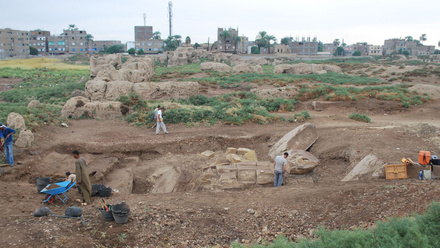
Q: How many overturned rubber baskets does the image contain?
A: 2